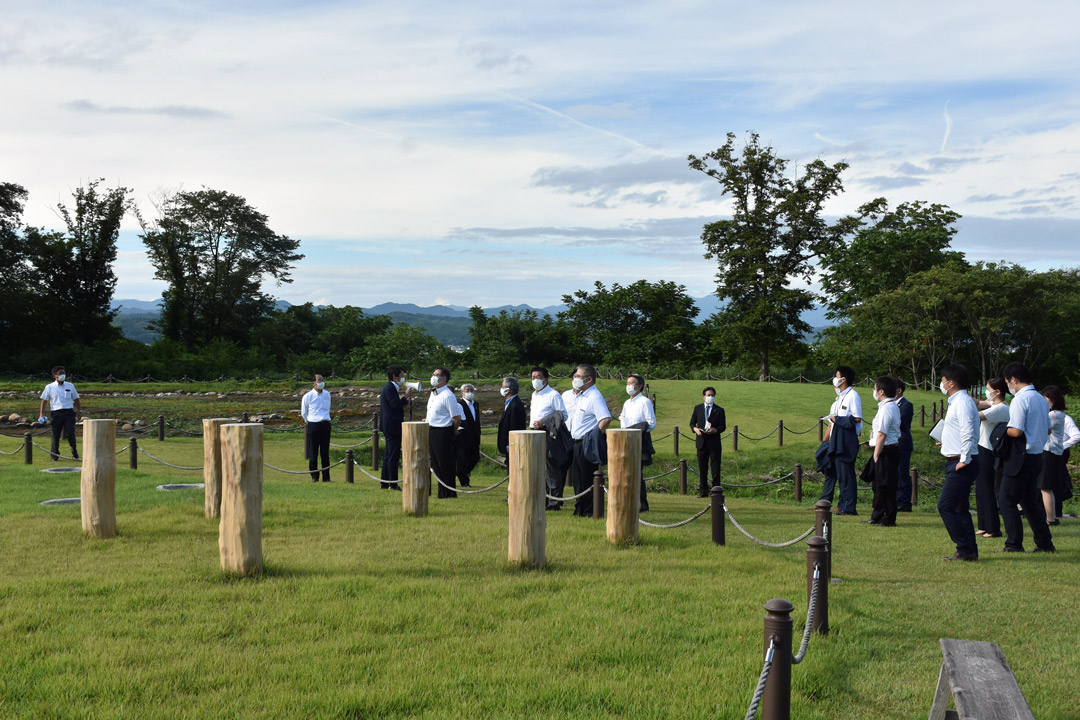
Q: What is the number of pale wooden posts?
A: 6